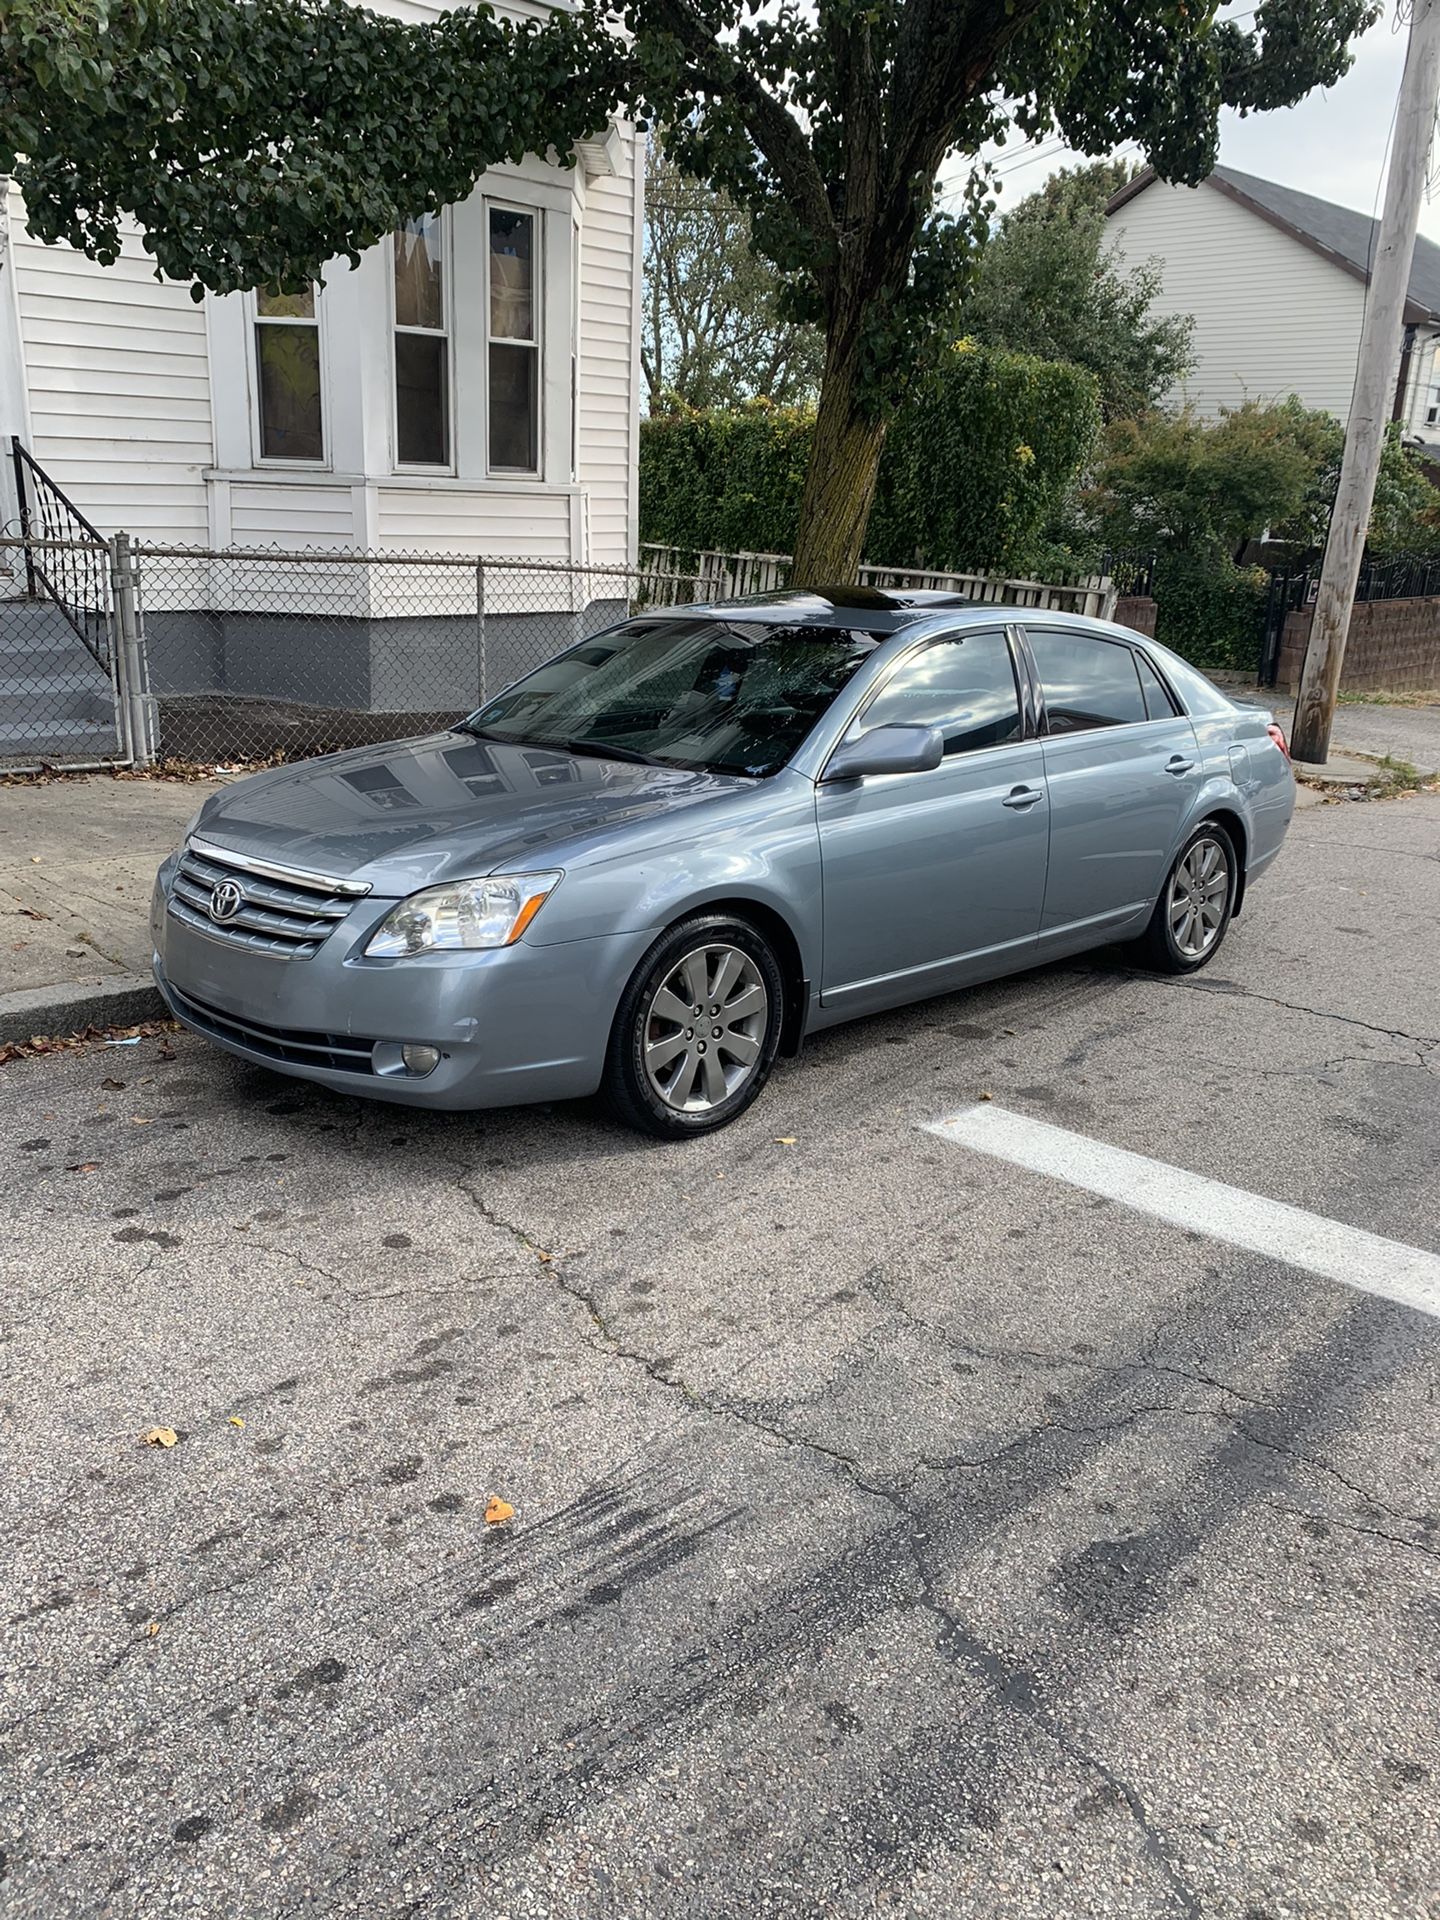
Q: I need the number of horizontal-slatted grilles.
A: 2